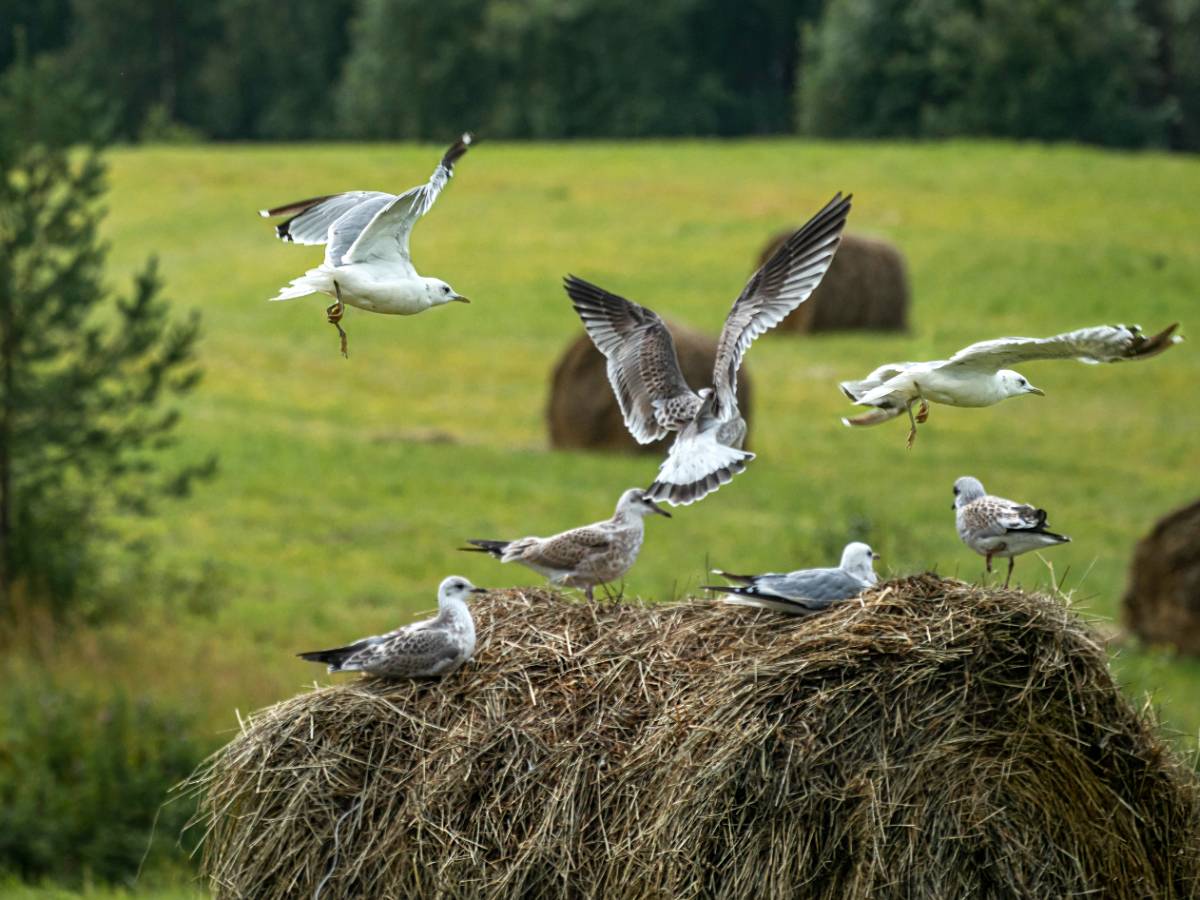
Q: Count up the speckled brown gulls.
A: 4